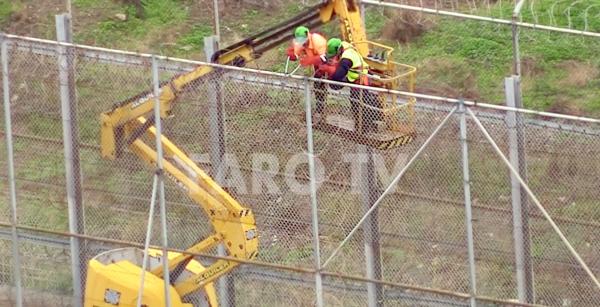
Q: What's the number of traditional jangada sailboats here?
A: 0